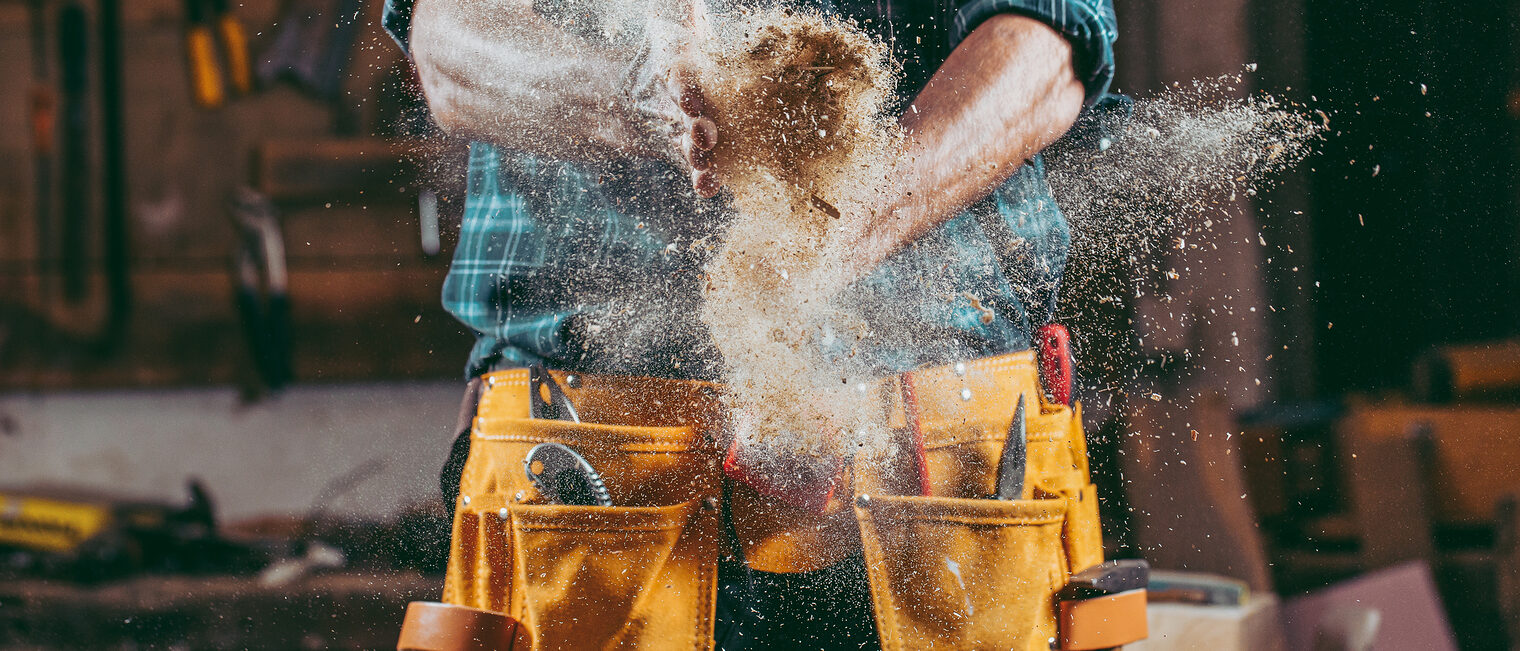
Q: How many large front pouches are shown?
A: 2